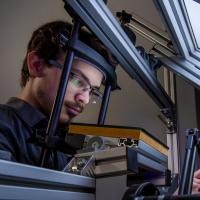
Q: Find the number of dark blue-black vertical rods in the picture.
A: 2